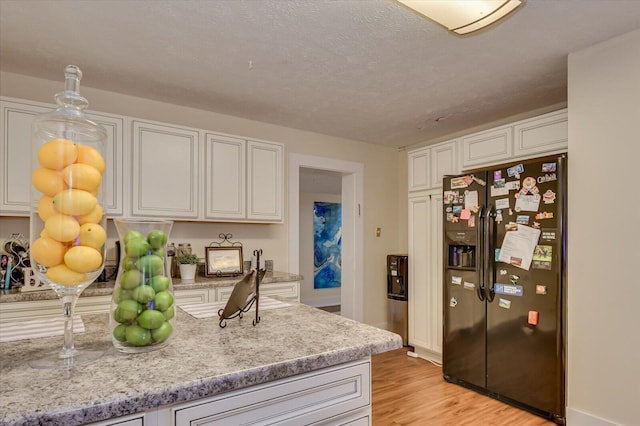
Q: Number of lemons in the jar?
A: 12